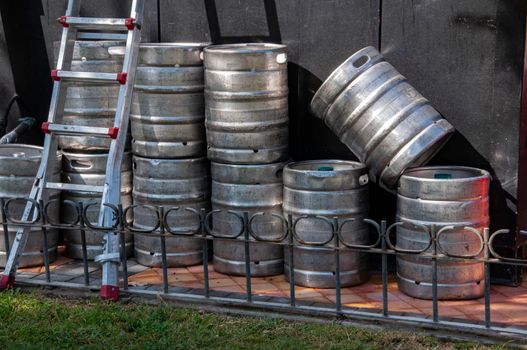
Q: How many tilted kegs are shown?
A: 1